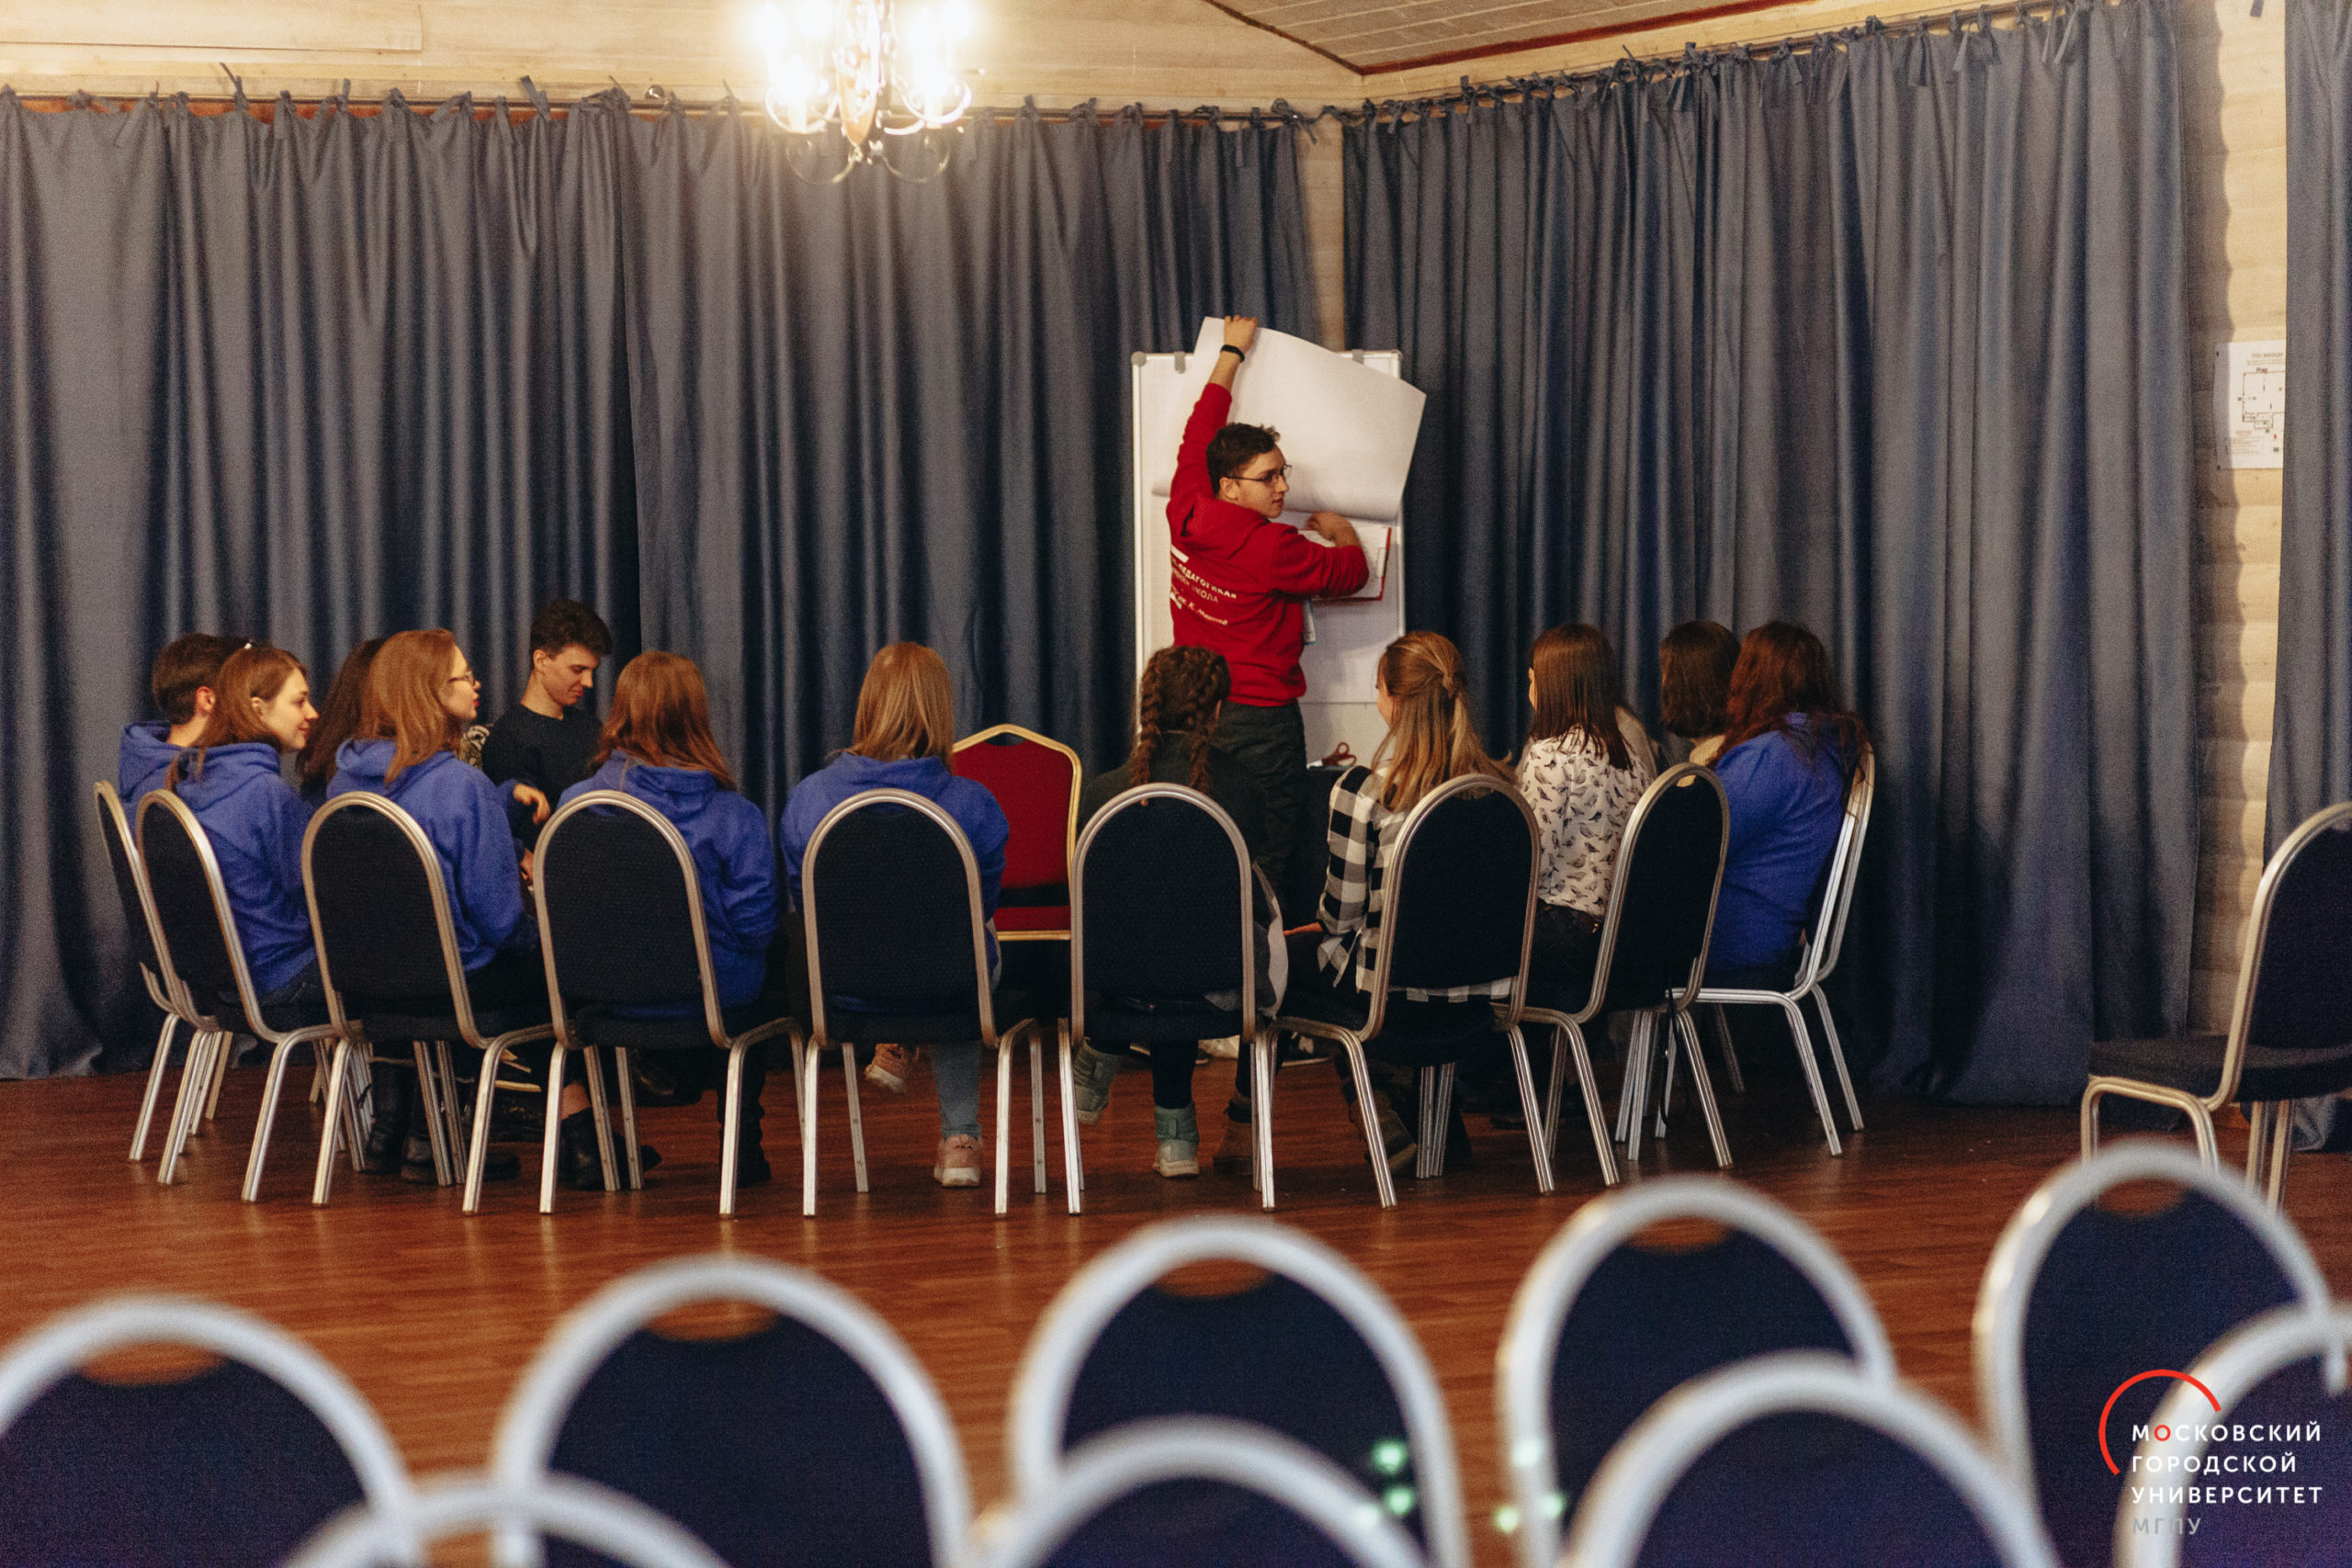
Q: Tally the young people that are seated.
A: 12